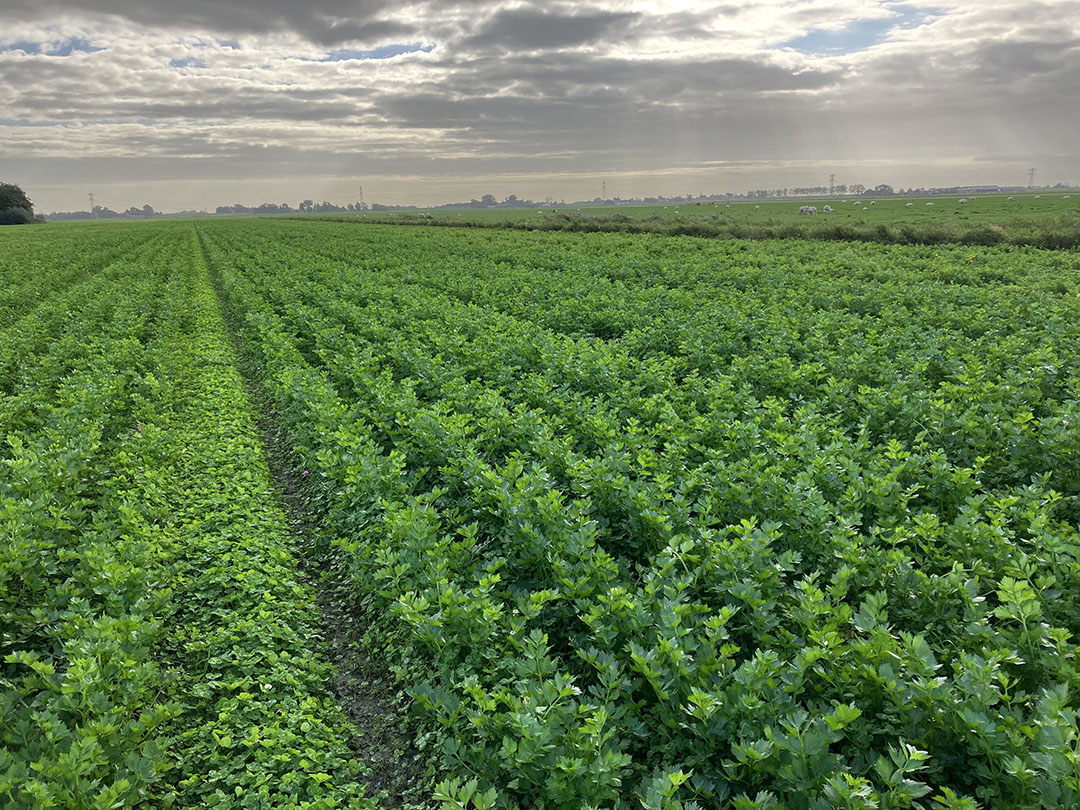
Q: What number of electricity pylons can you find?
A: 5